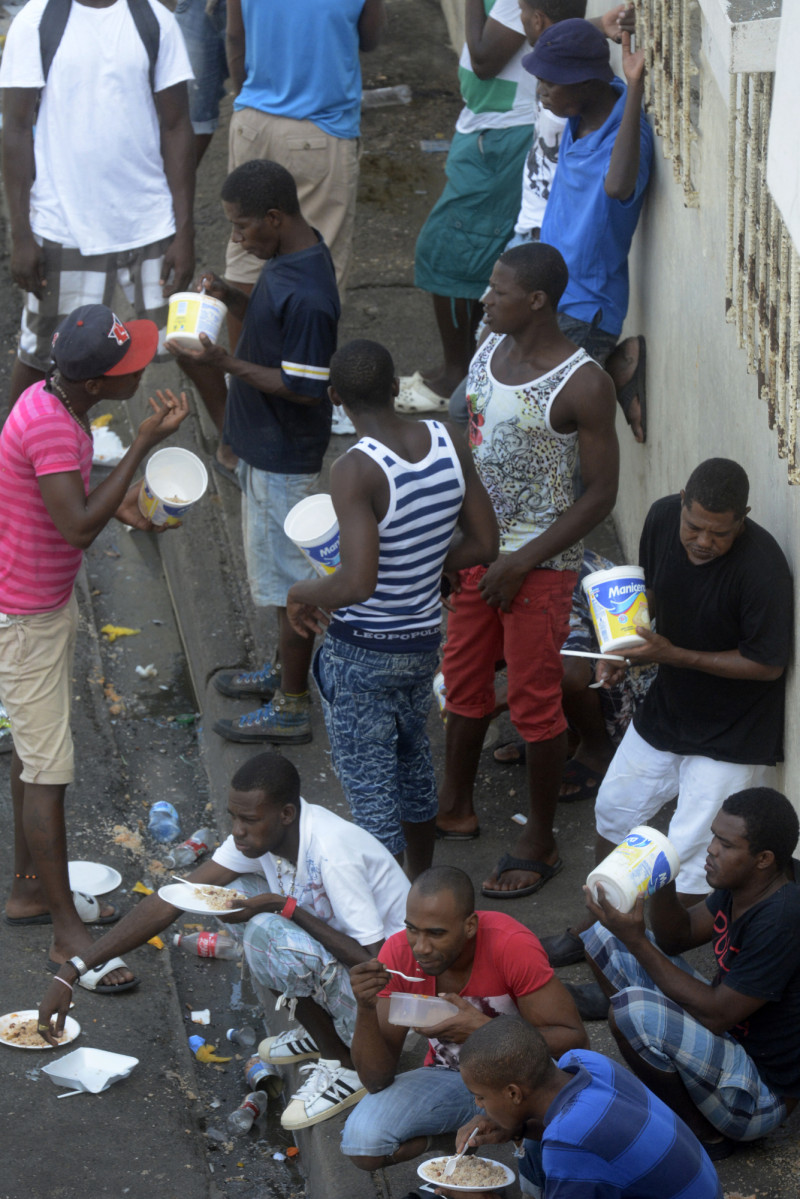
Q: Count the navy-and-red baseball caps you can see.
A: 1